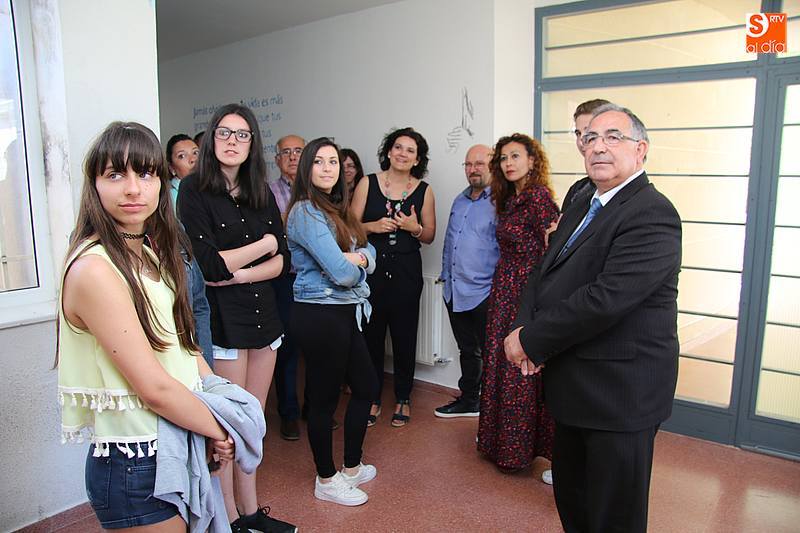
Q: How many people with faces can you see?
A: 11